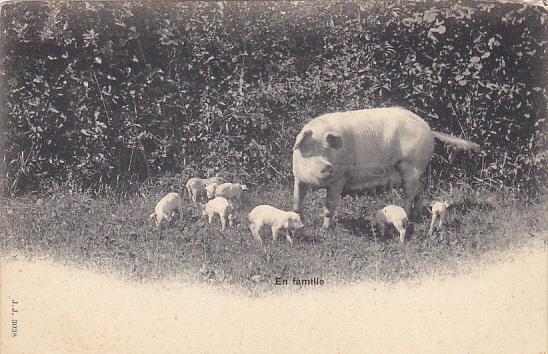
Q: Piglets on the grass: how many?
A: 7